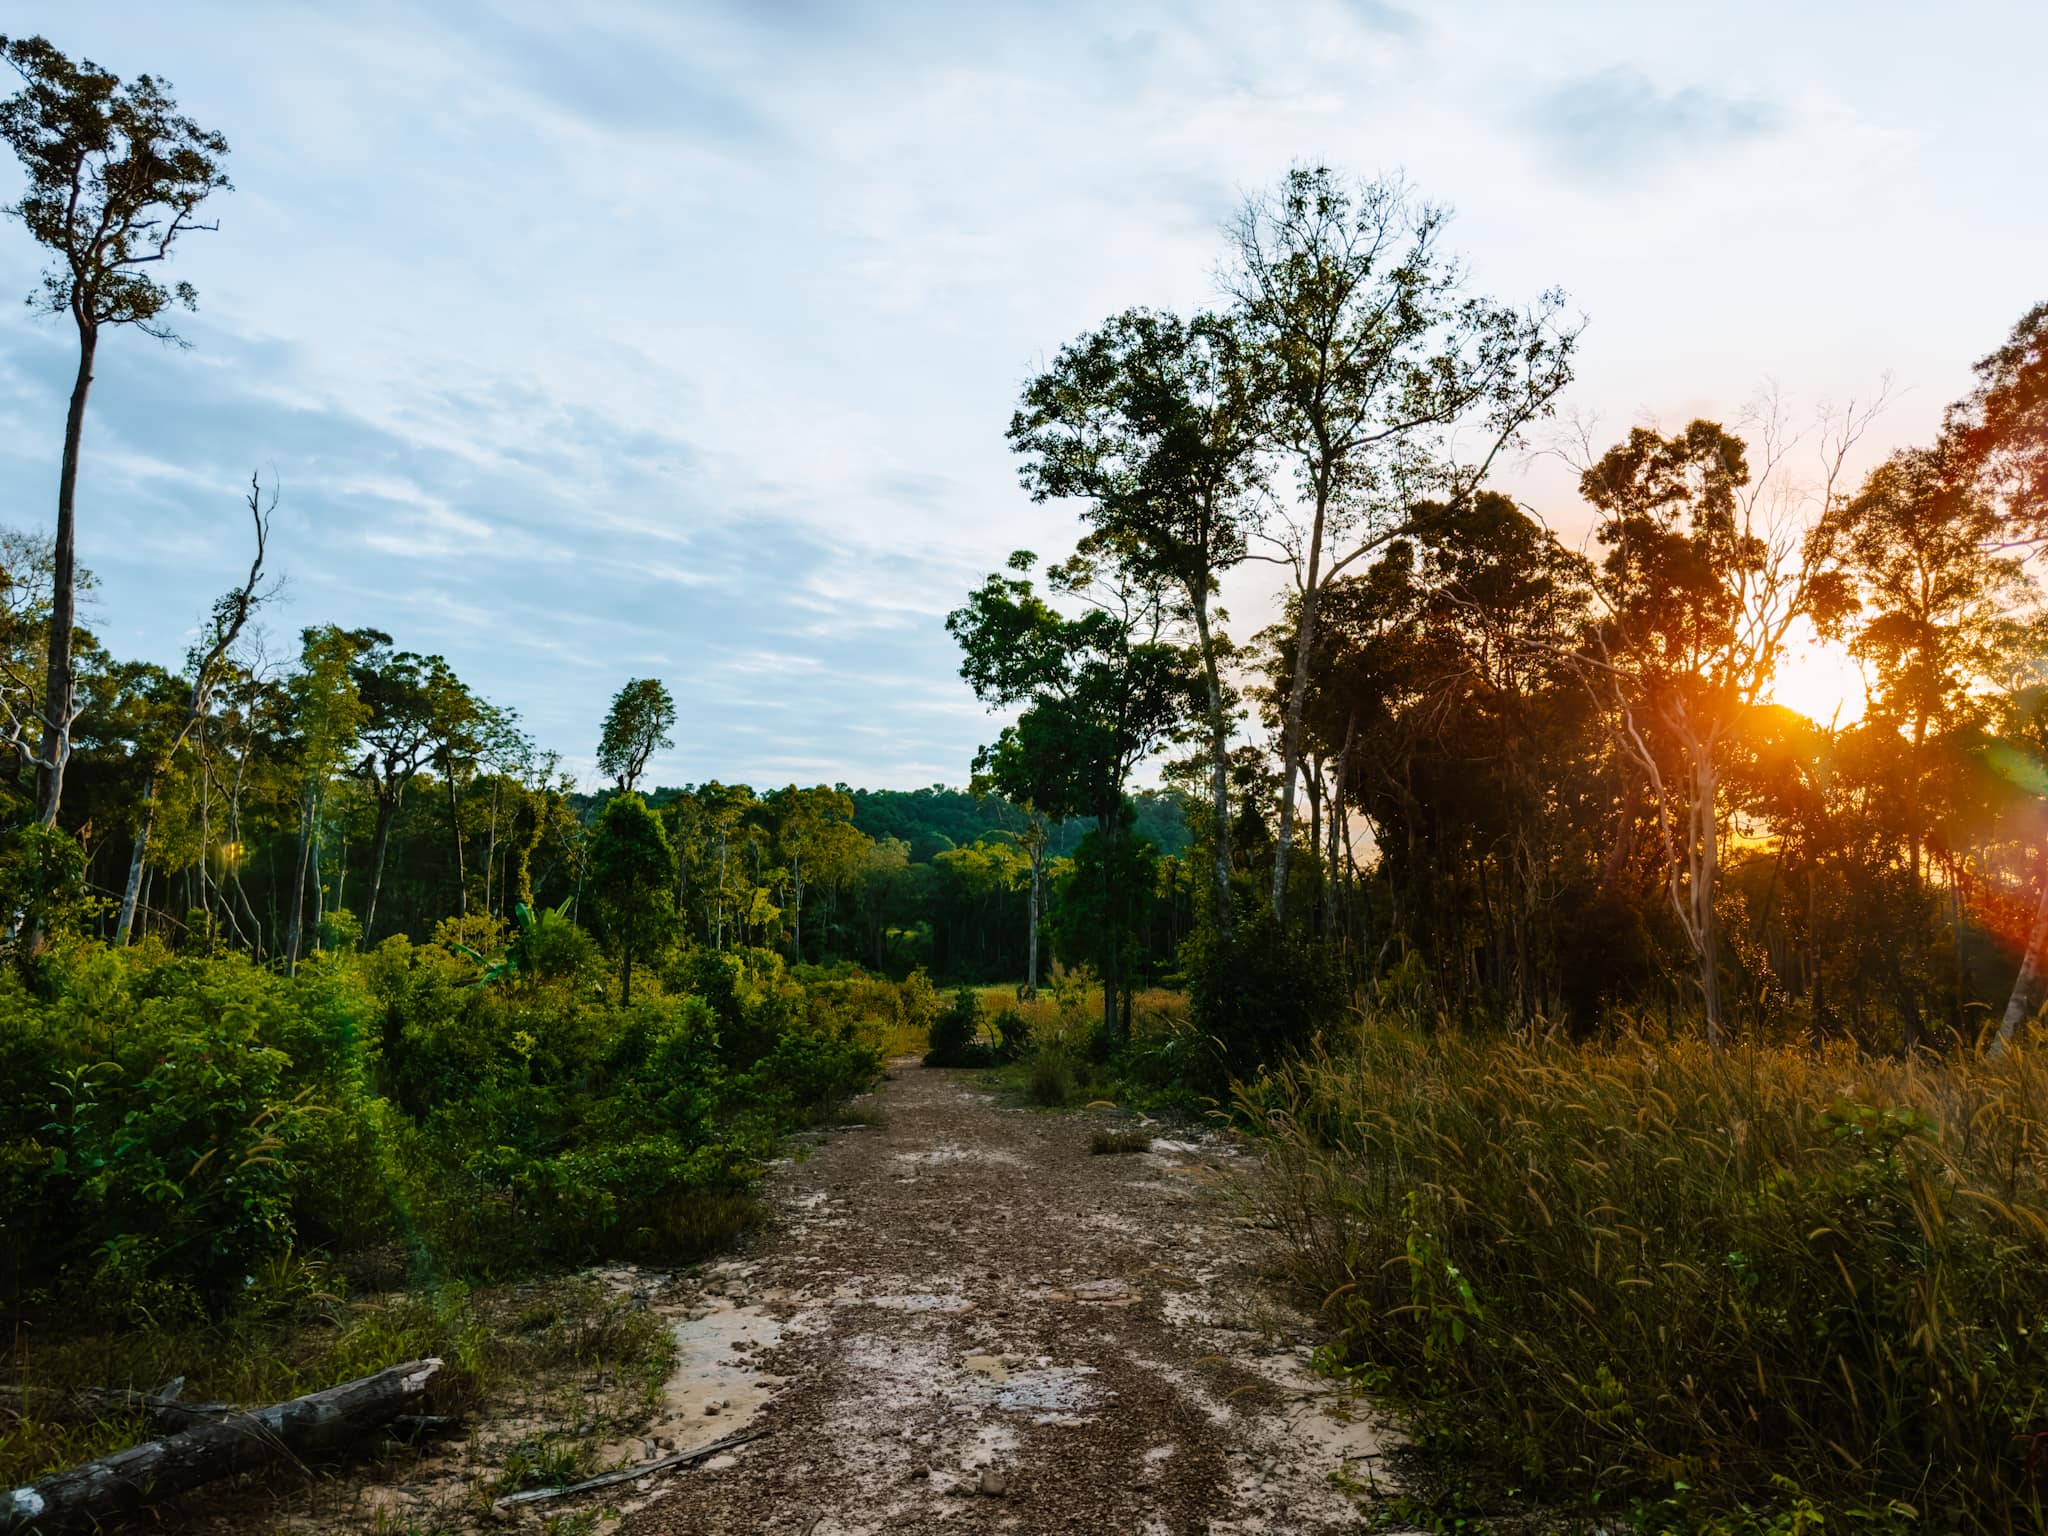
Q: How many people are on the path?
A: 0